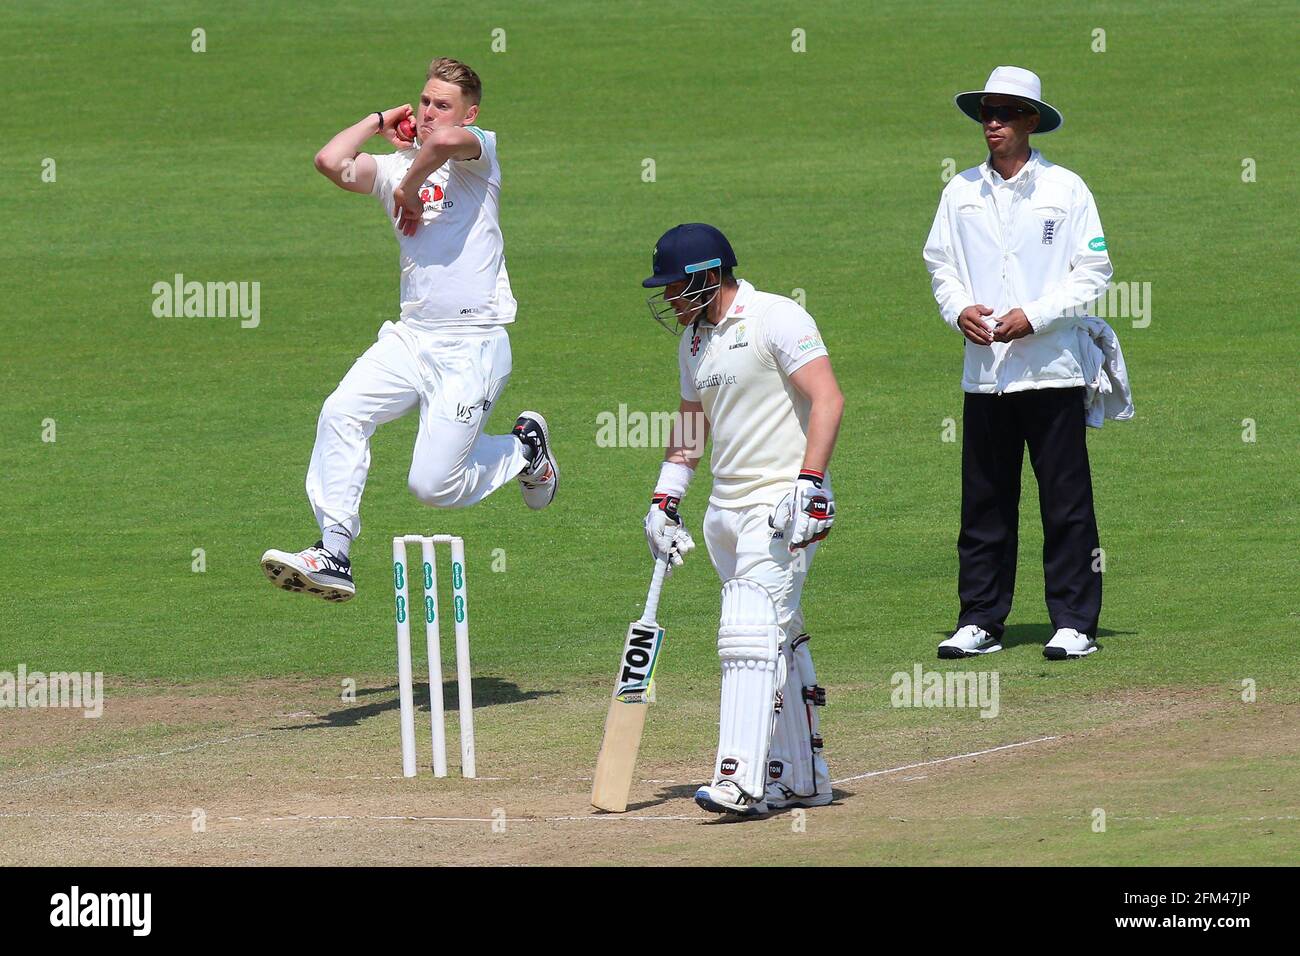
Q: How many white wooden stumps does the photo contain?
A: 3